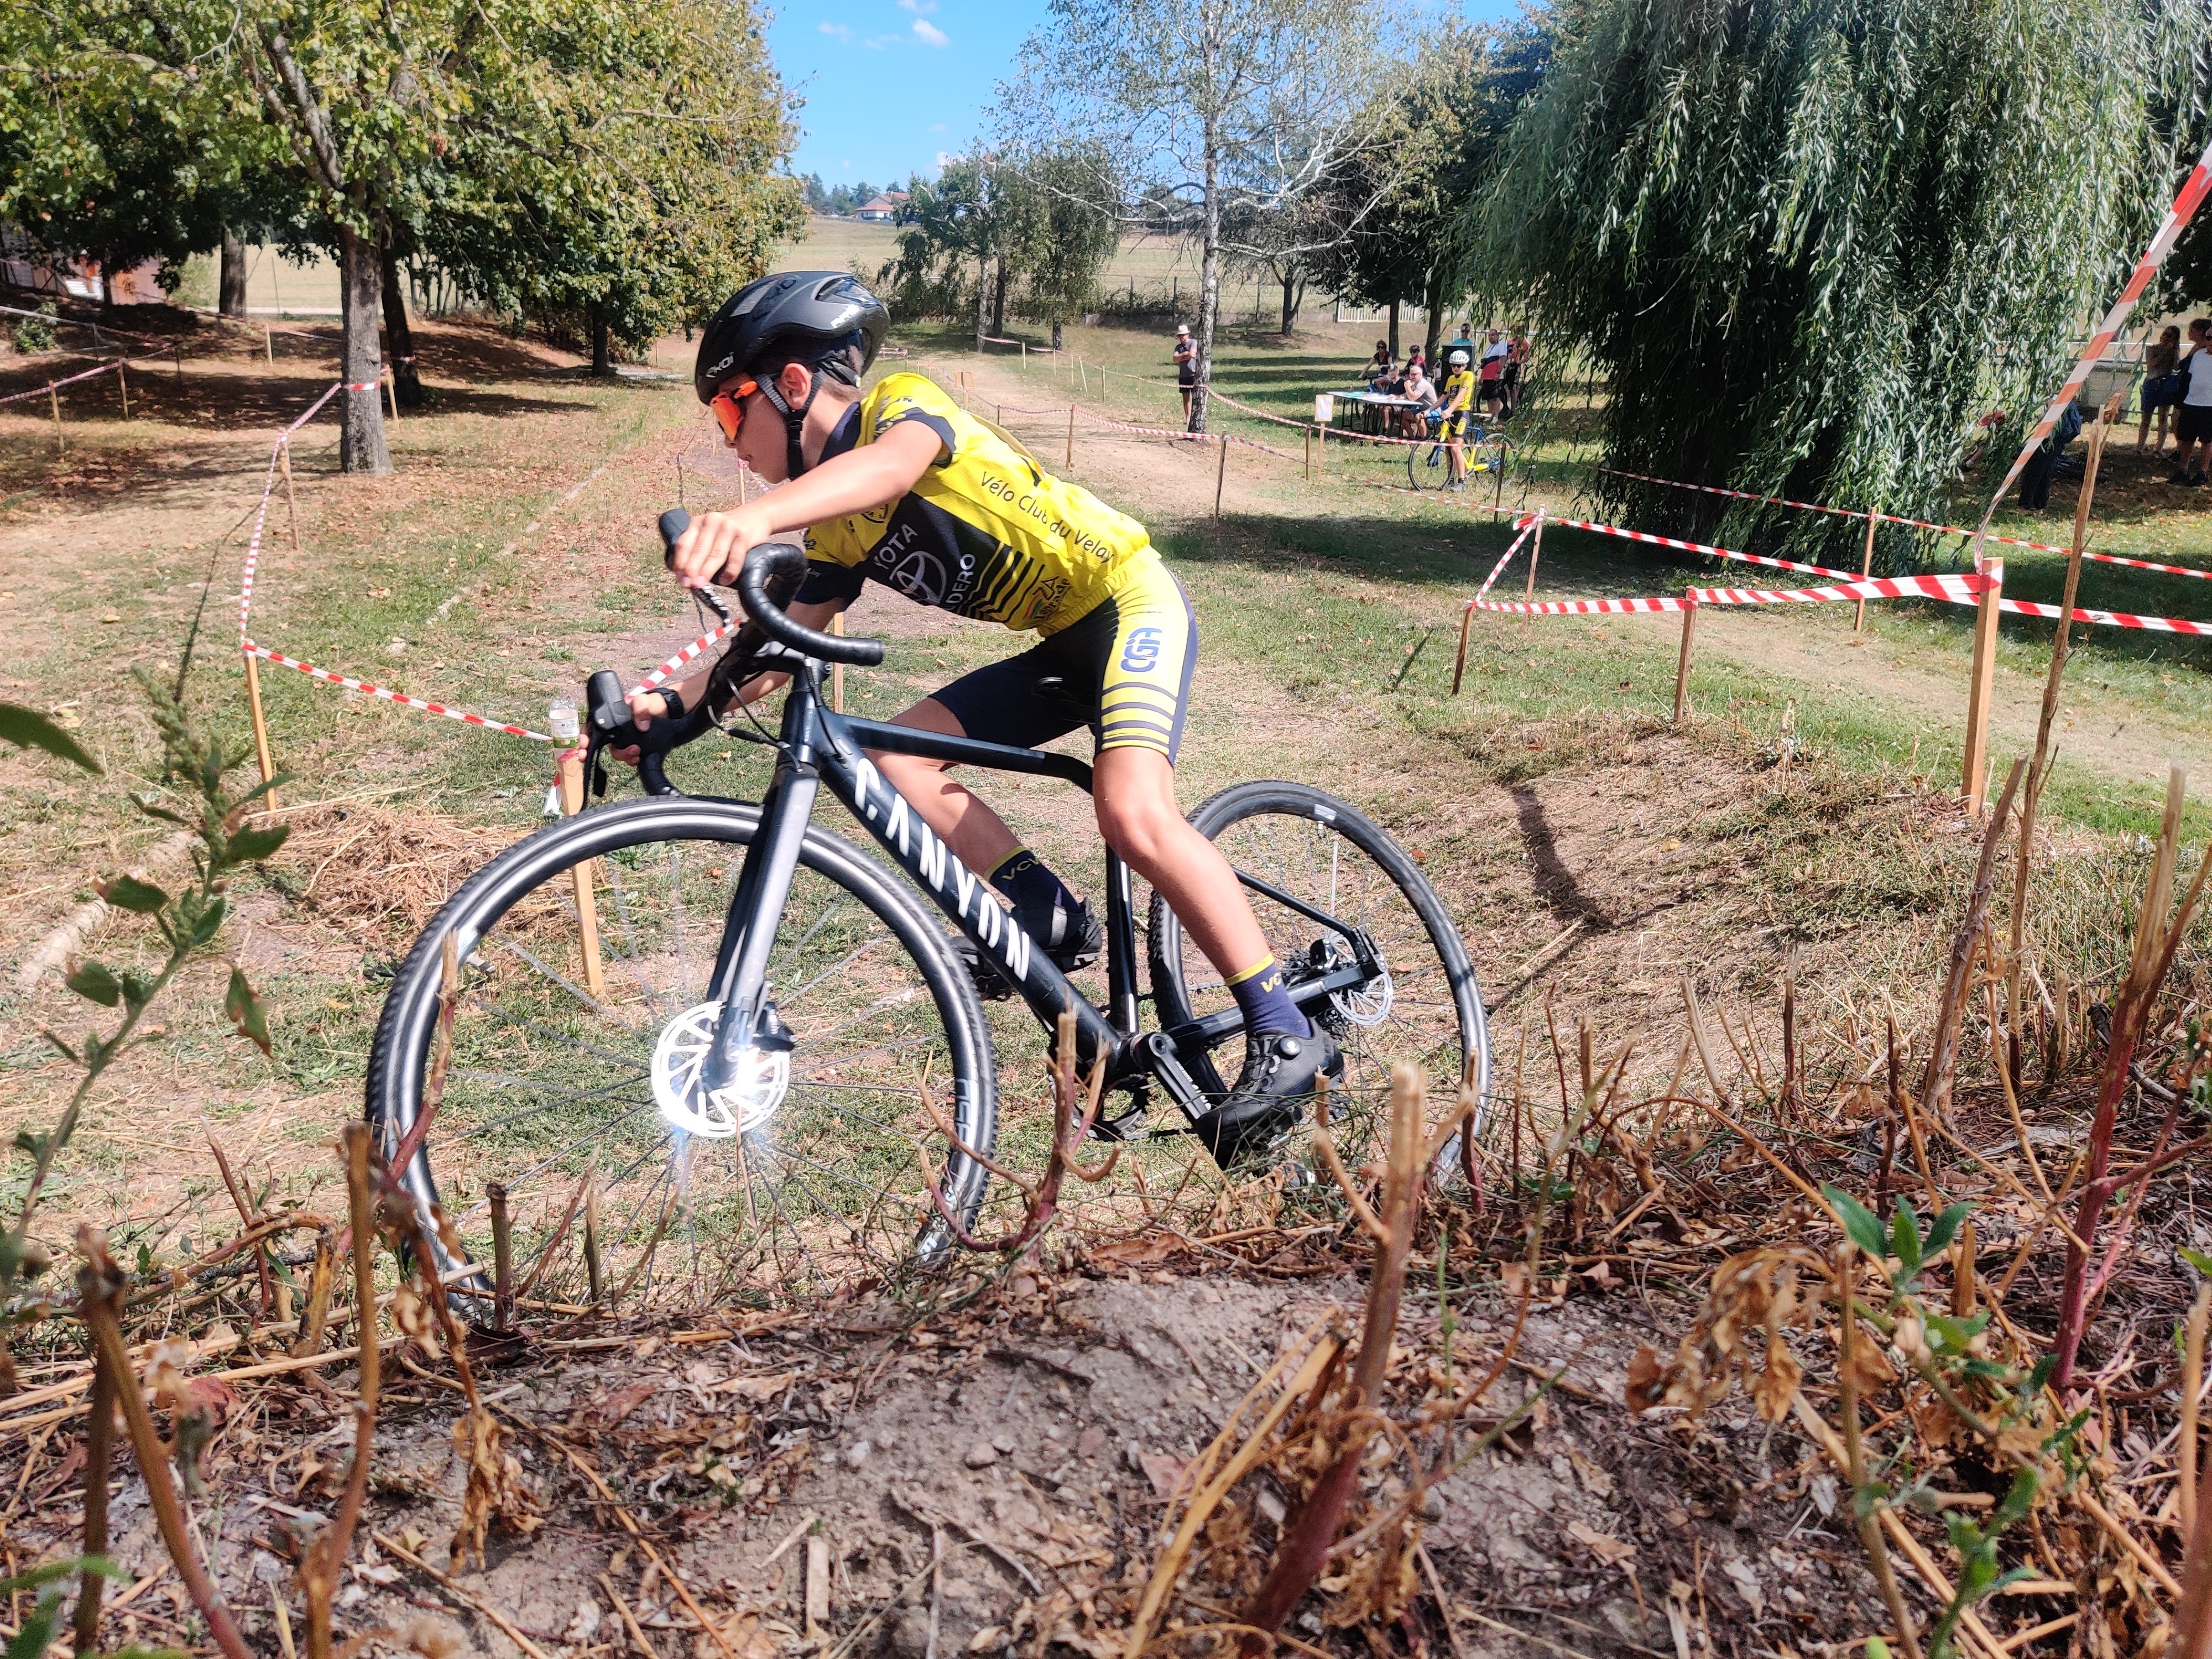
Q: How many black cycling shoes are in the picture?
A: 2